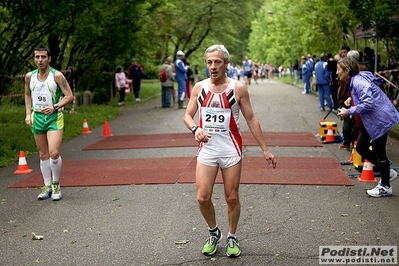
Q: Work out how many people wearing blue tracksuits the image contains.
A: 4